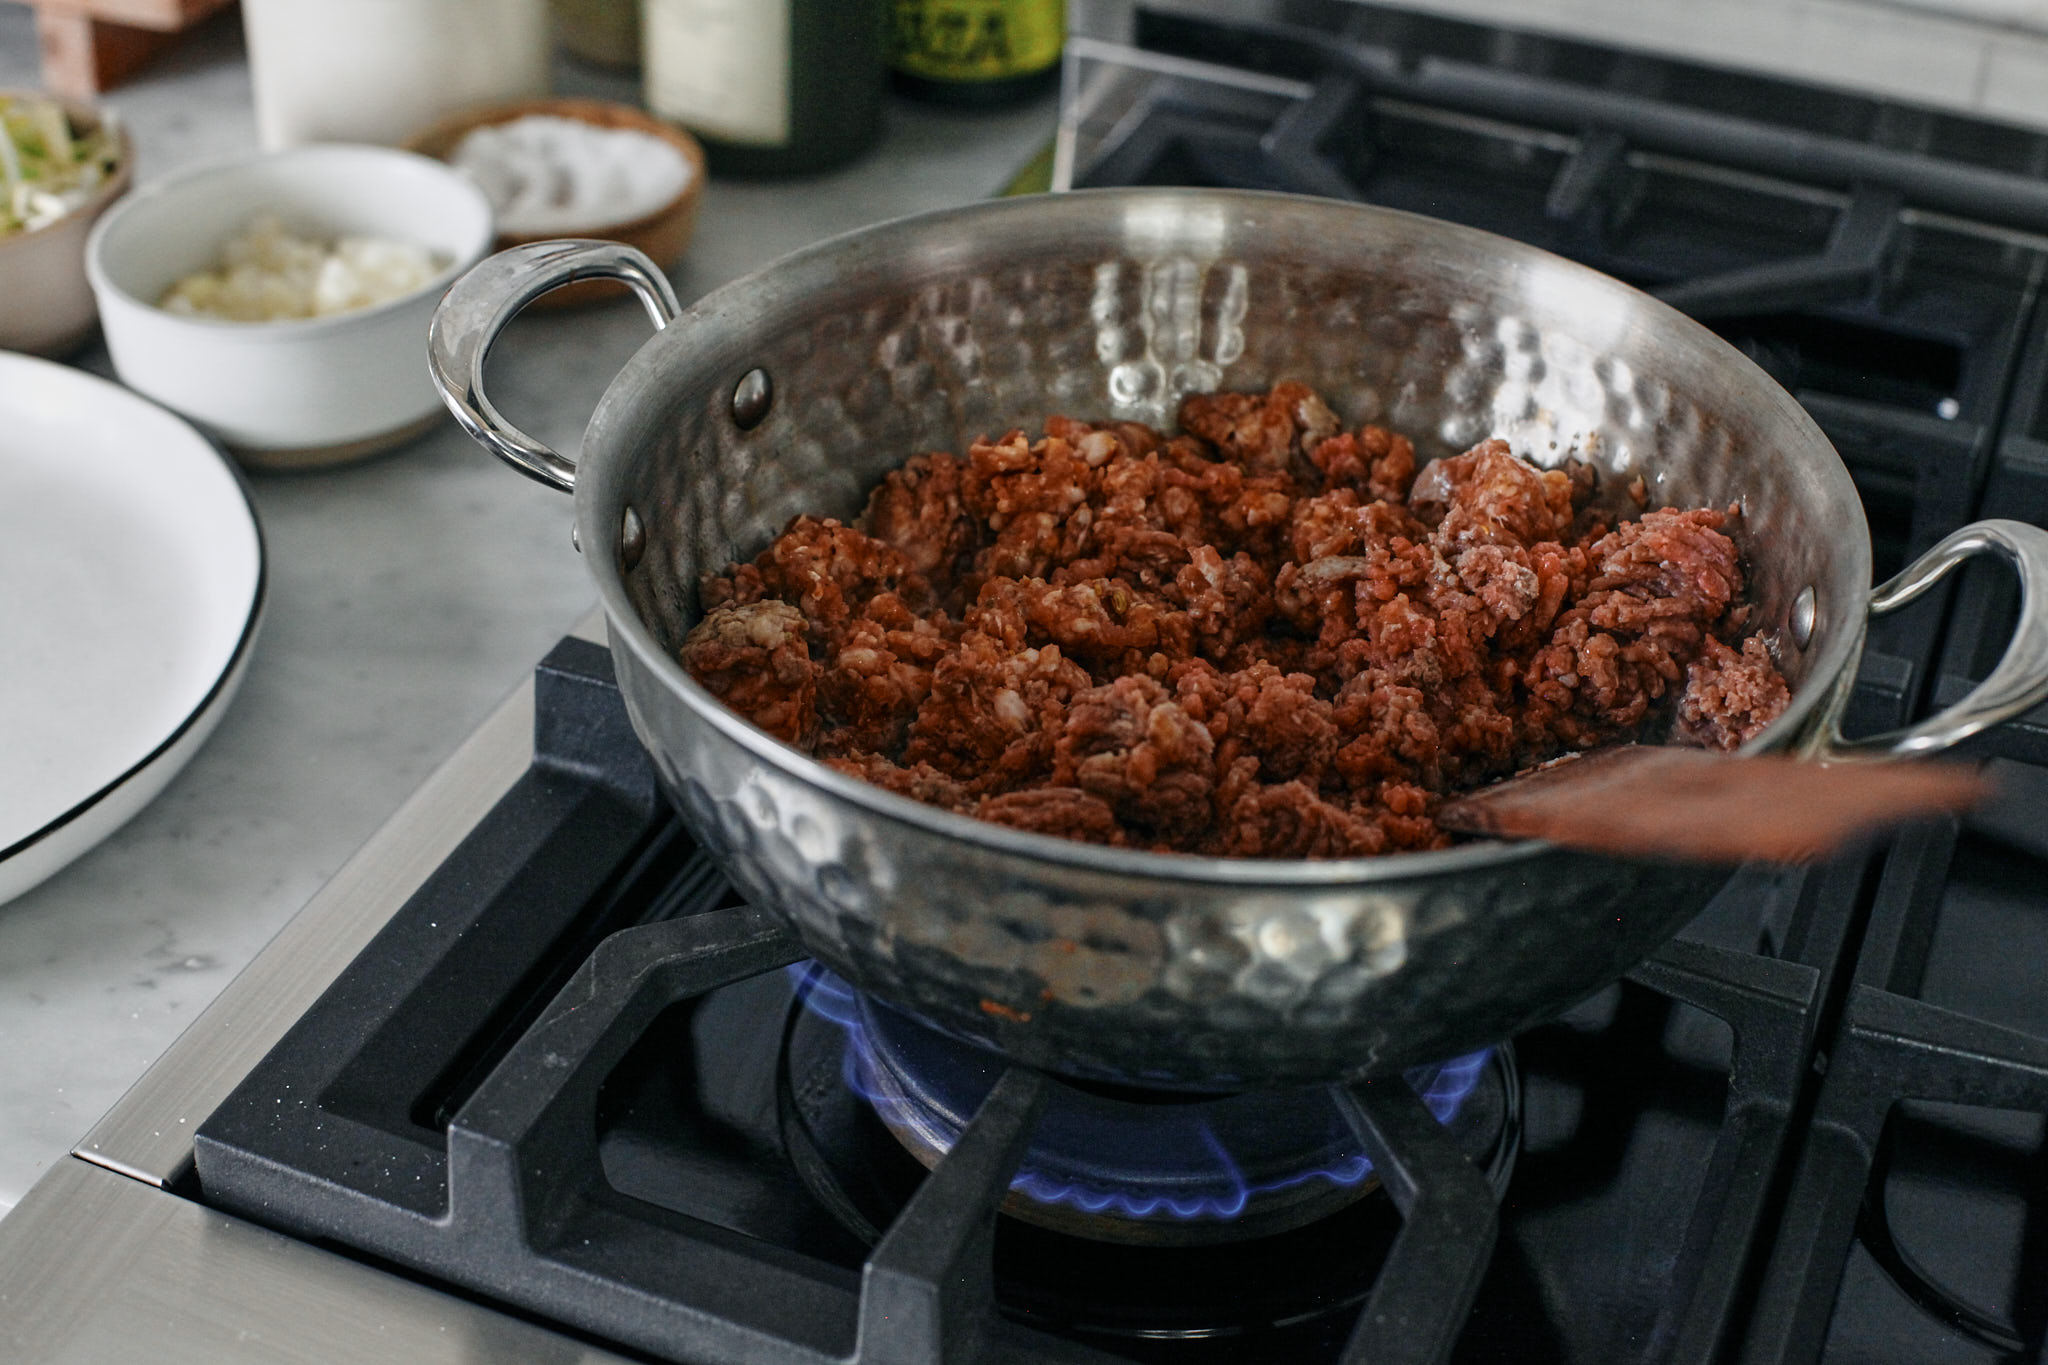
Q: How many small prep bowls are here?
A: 3